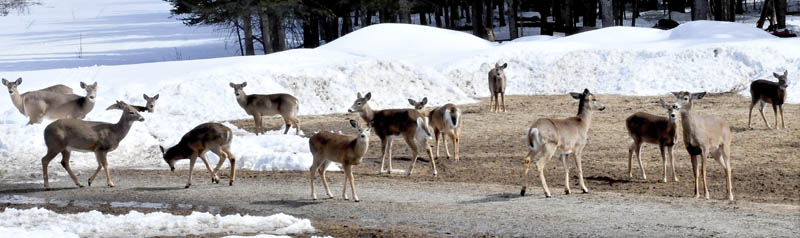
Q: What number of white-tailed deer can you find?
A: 14